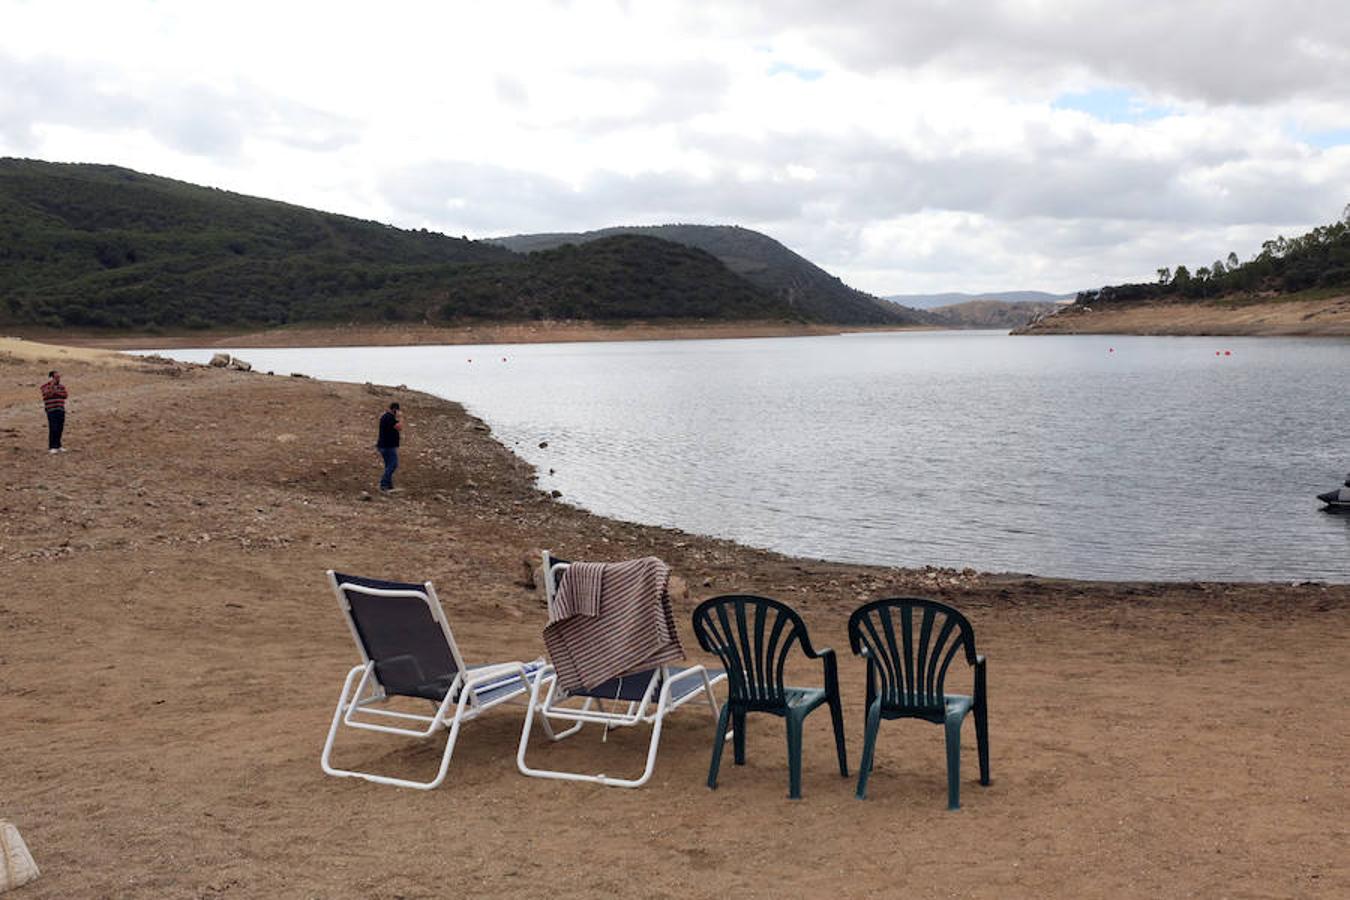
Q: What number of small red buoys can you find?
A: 5